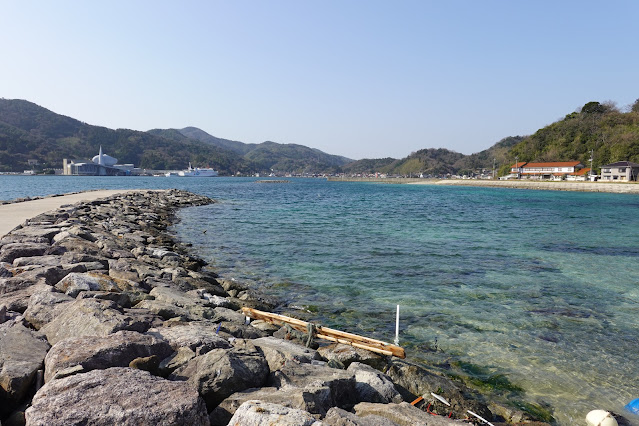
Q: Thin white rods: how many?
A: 3